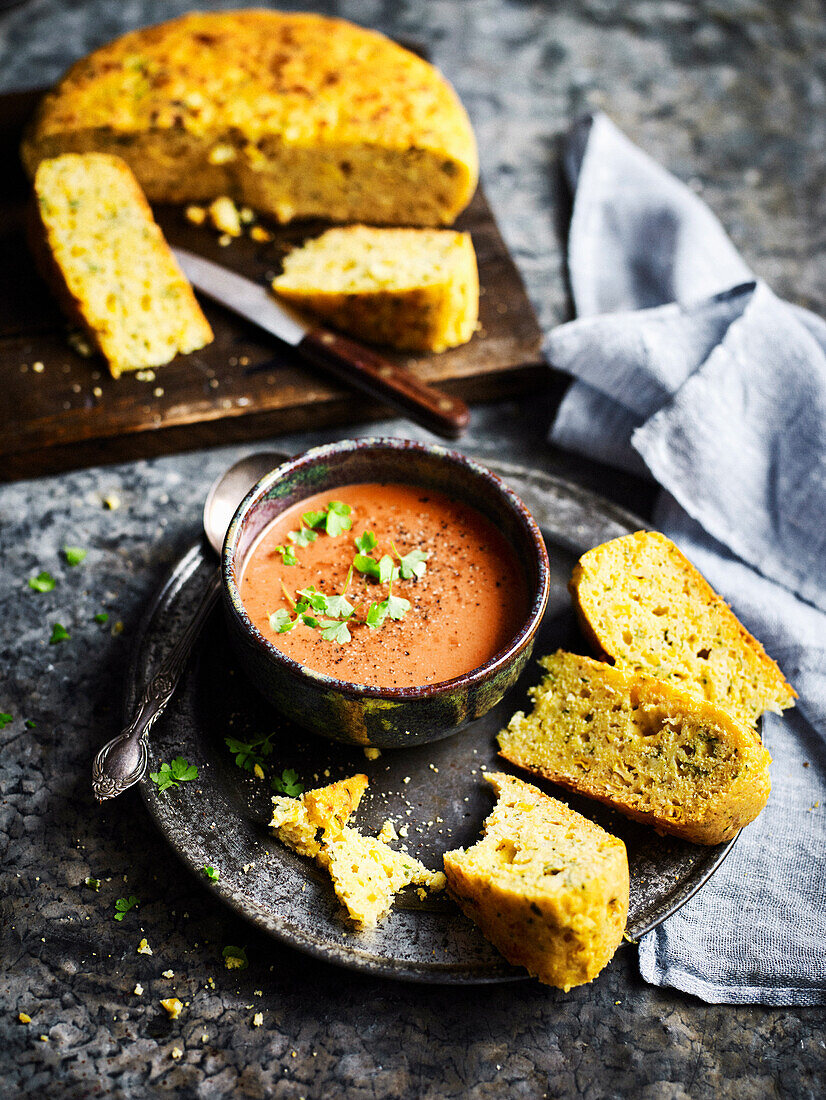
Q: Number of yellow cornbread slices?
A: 5